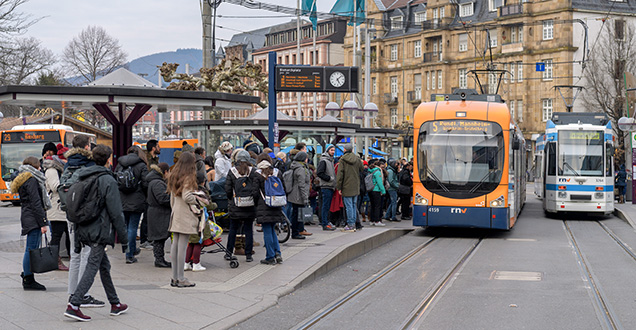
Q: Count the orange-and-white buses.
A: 1